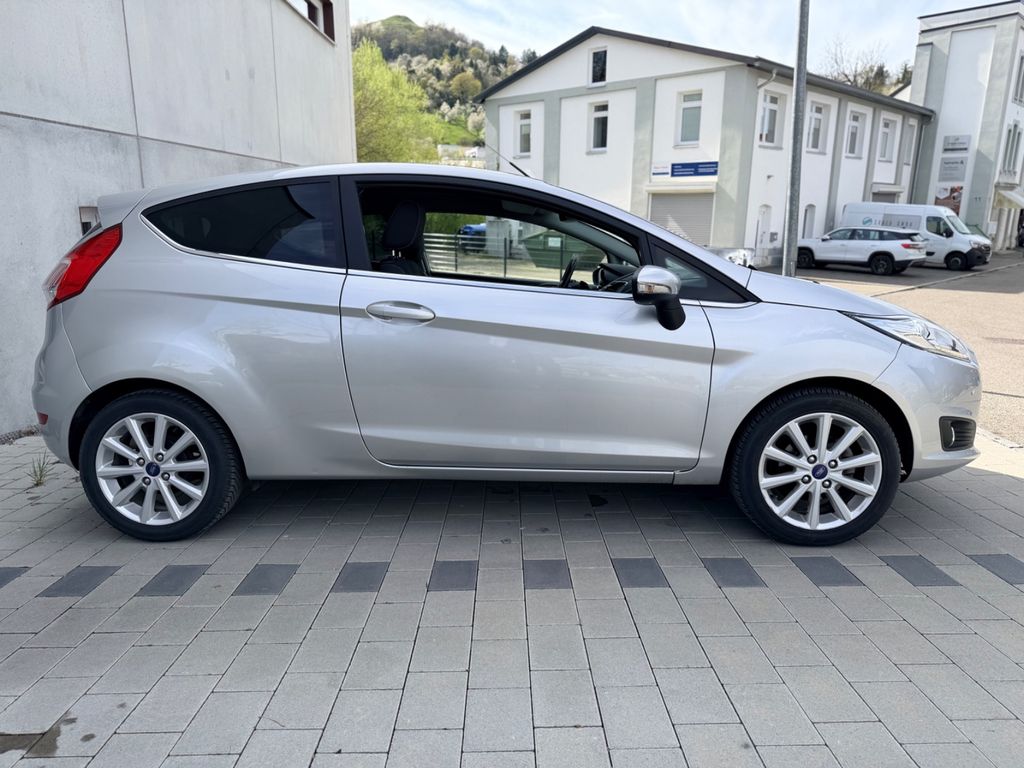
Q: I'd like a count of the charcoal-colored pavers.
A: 12